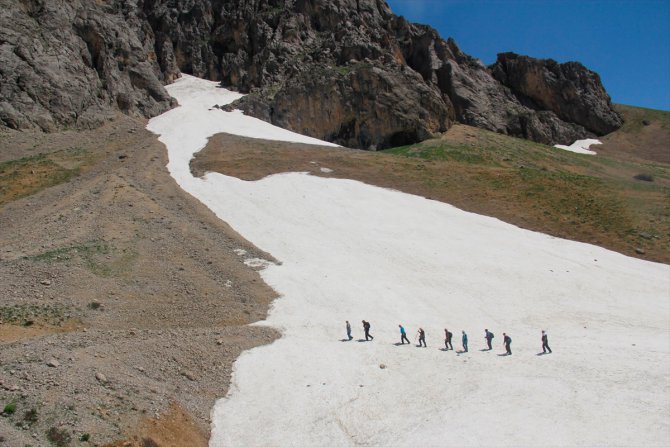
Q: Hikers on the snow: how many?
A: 9